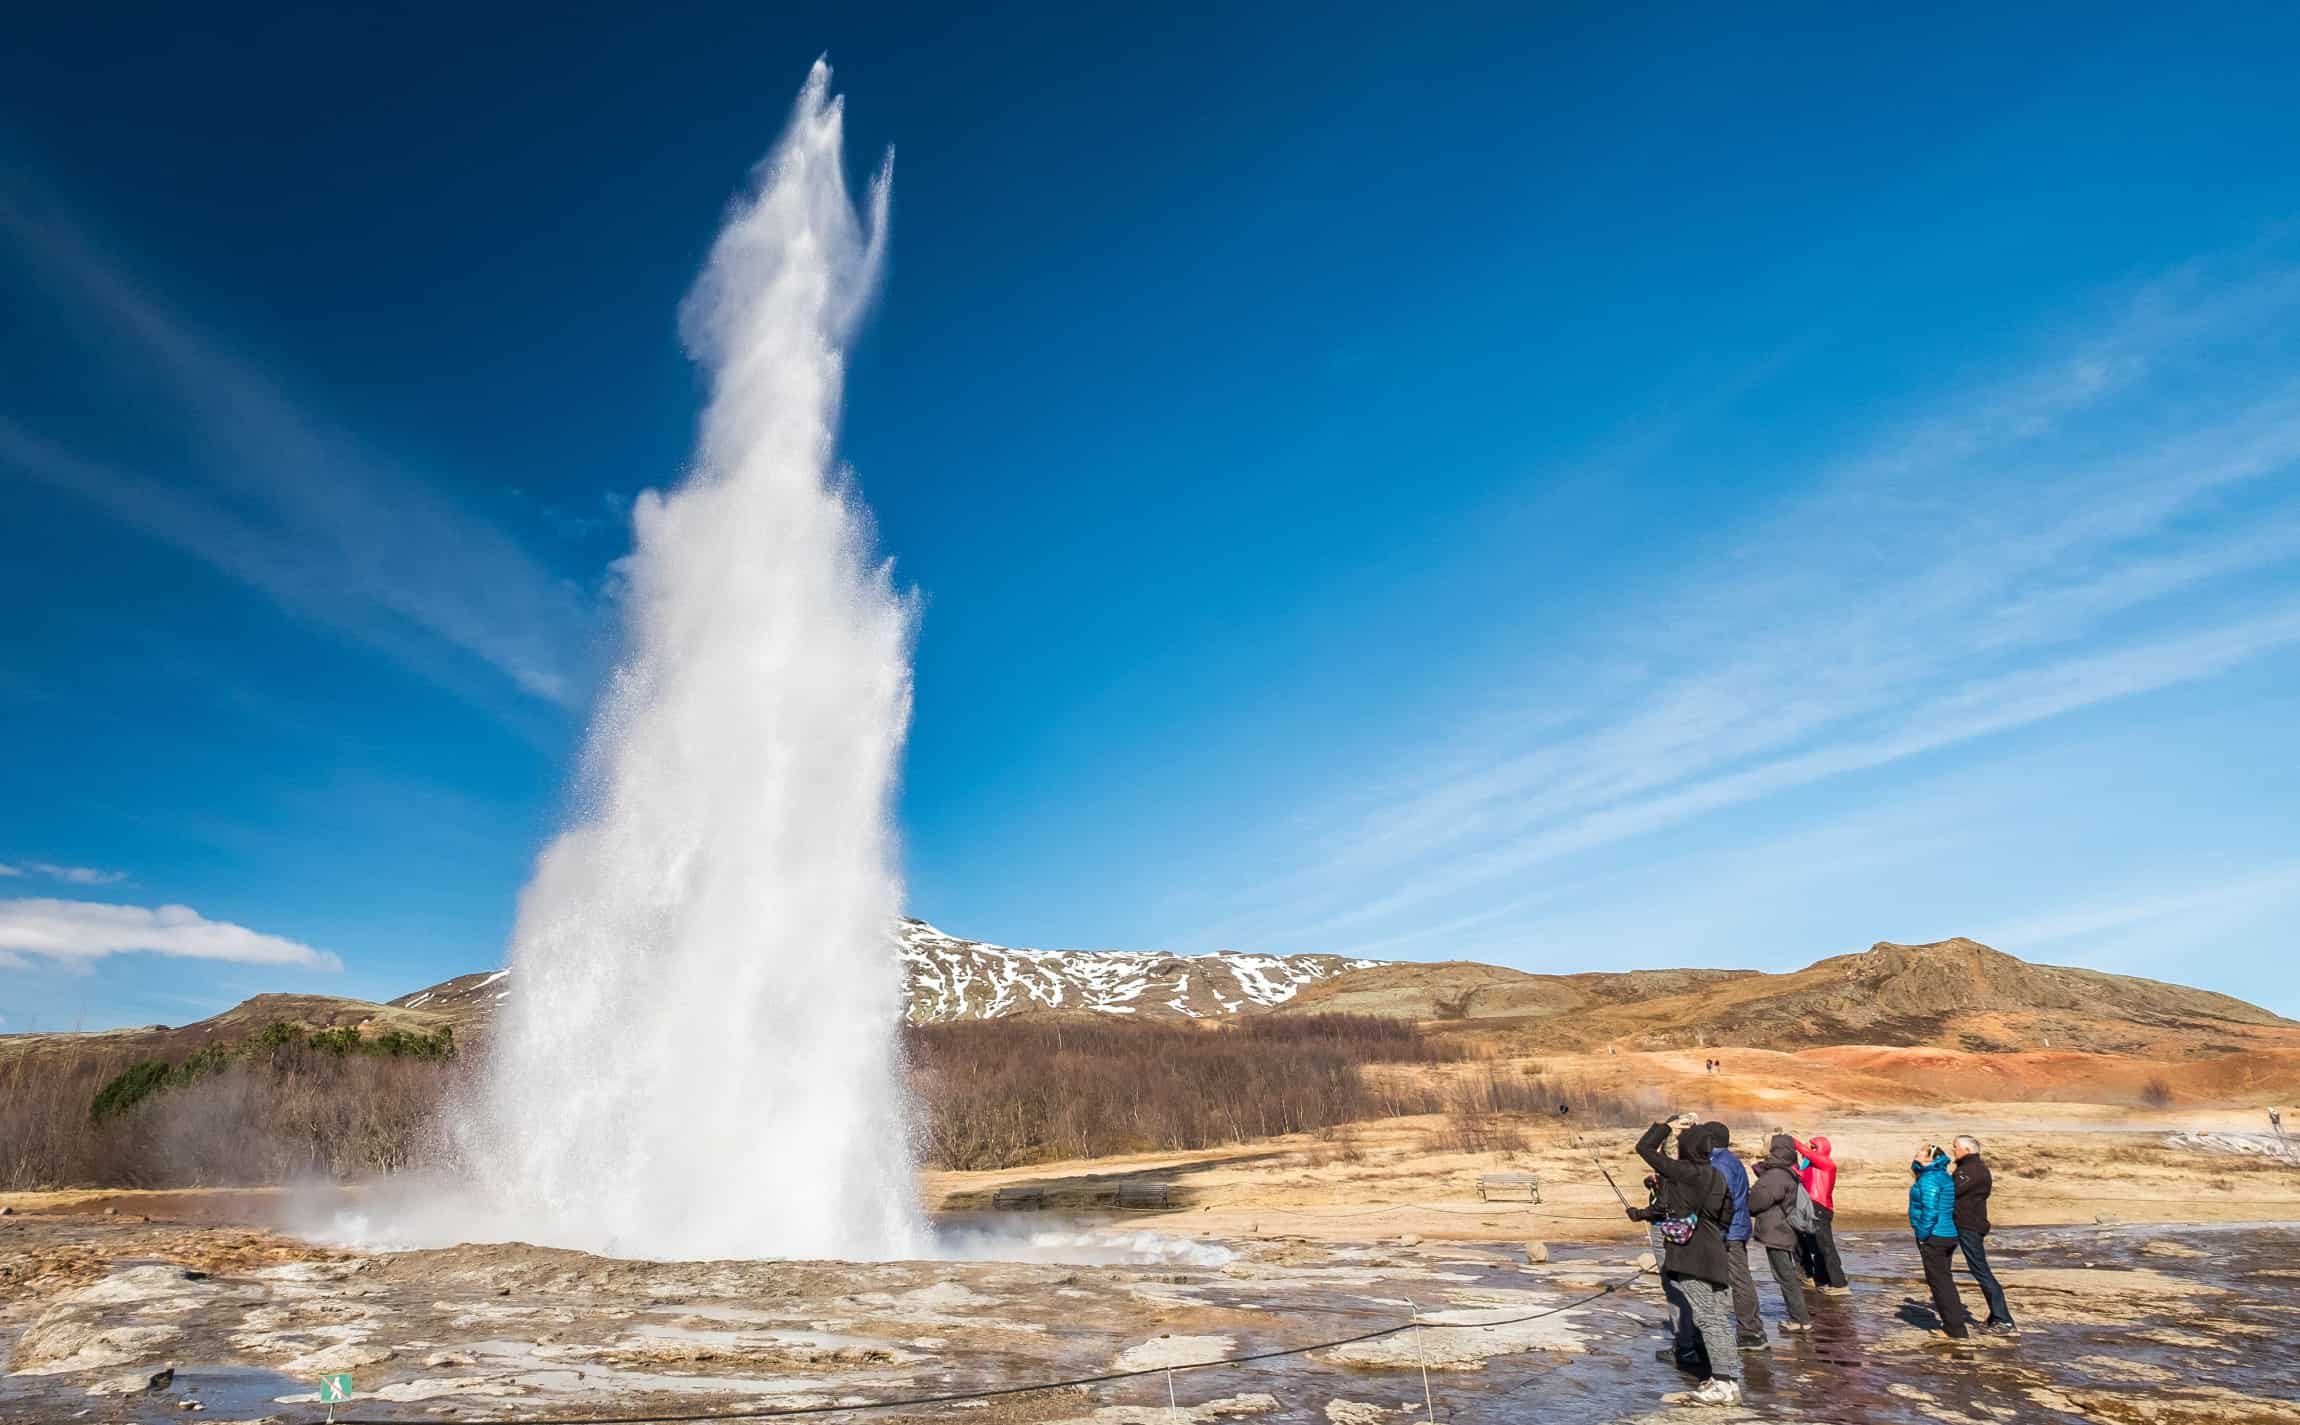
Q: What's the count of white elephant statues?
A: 0